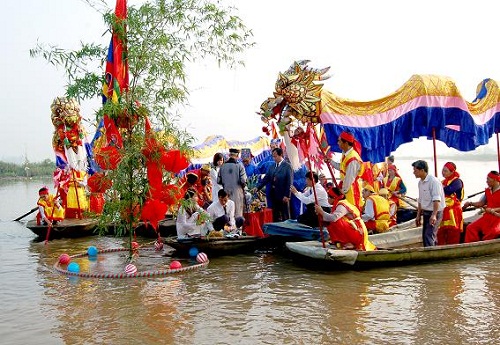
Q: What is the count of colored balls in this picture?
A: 9